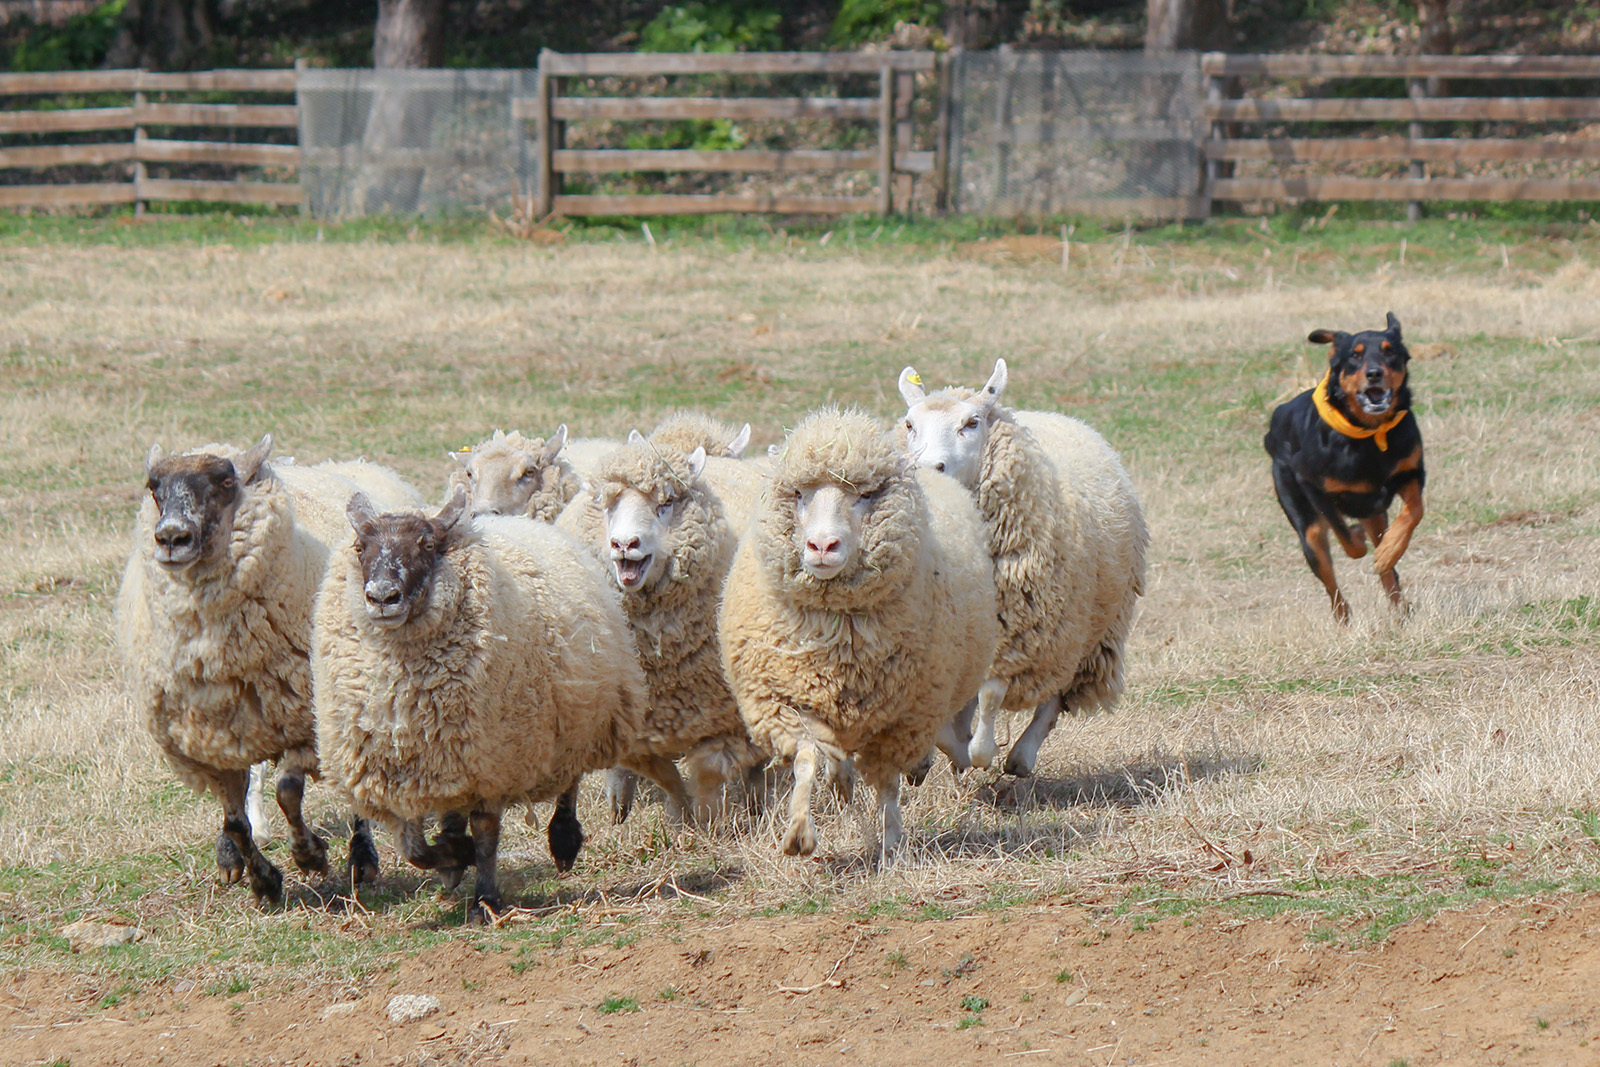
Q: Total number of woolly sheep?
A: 7